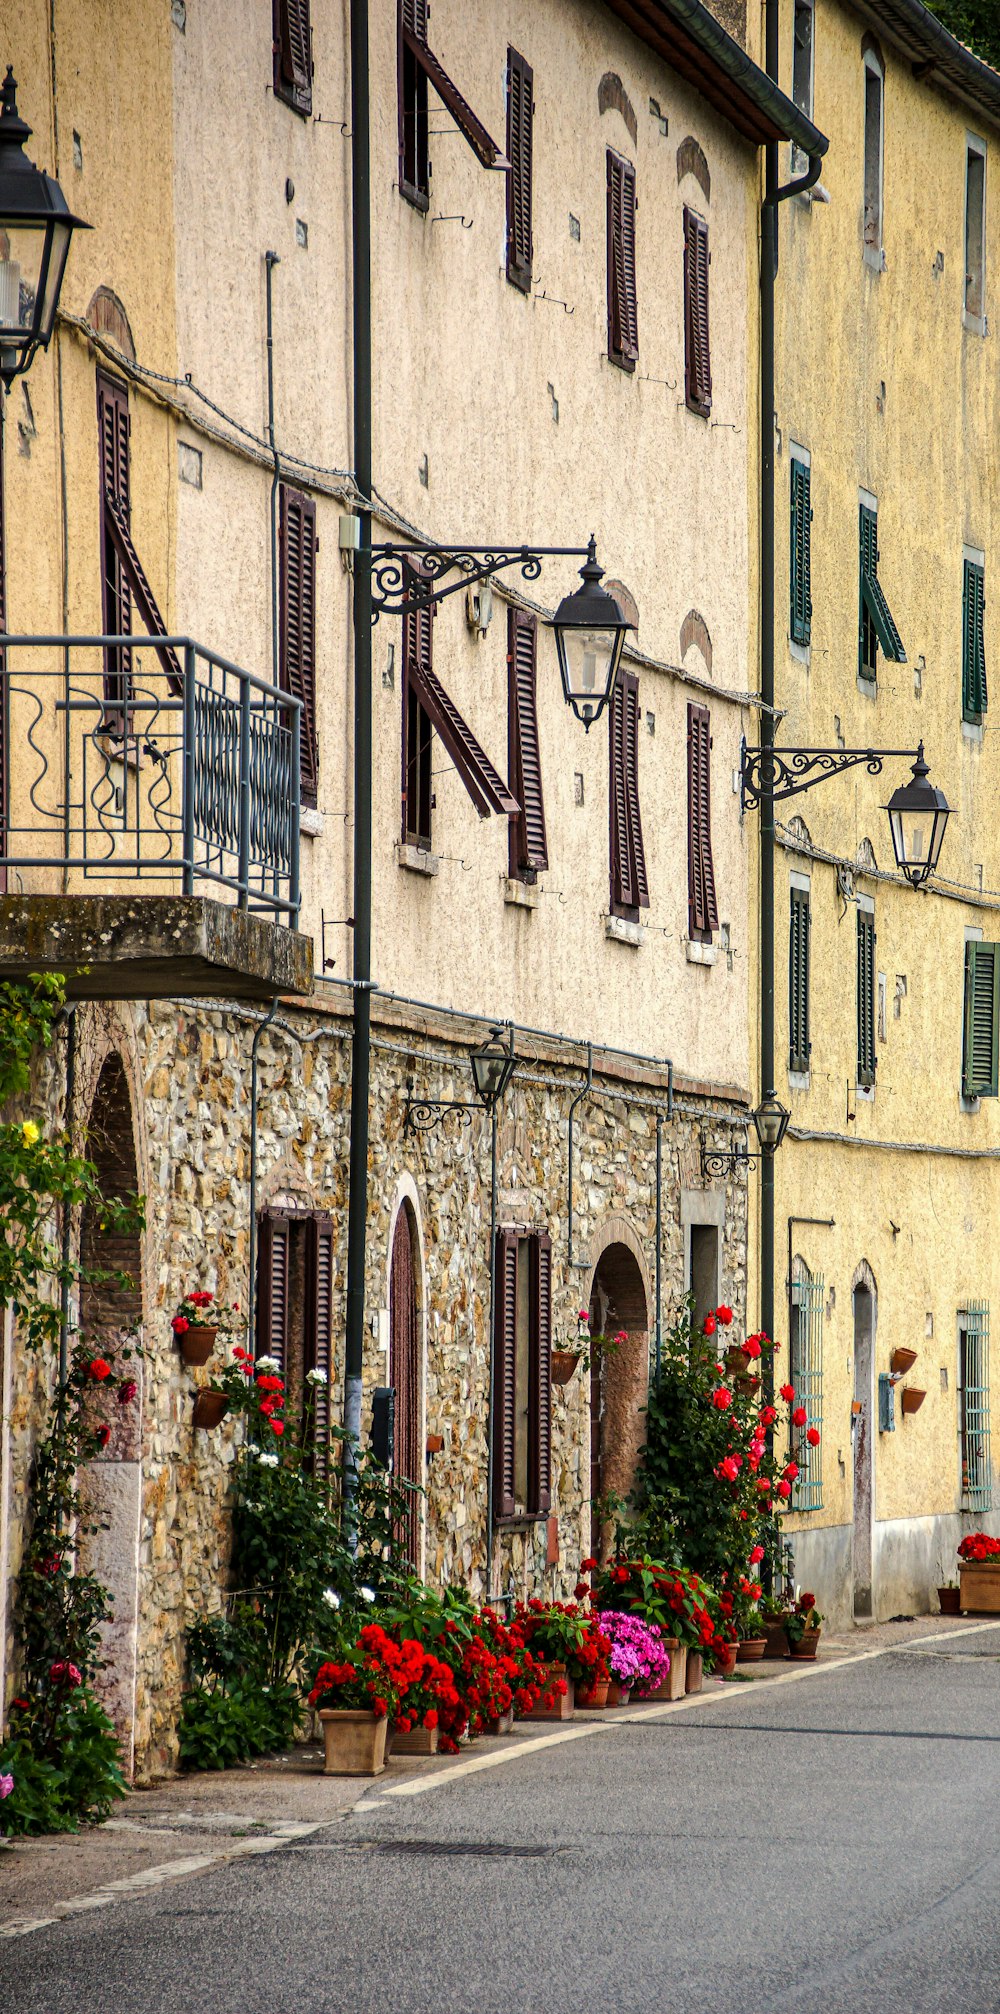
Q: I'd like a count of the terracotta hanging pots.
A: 7